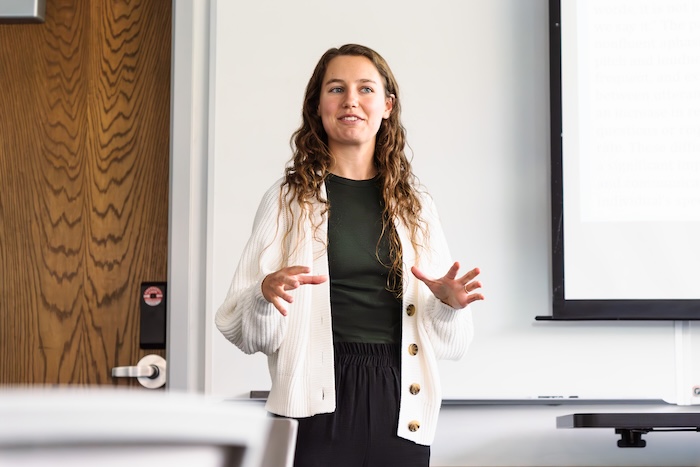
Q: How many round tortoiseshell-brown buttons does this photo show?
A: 4